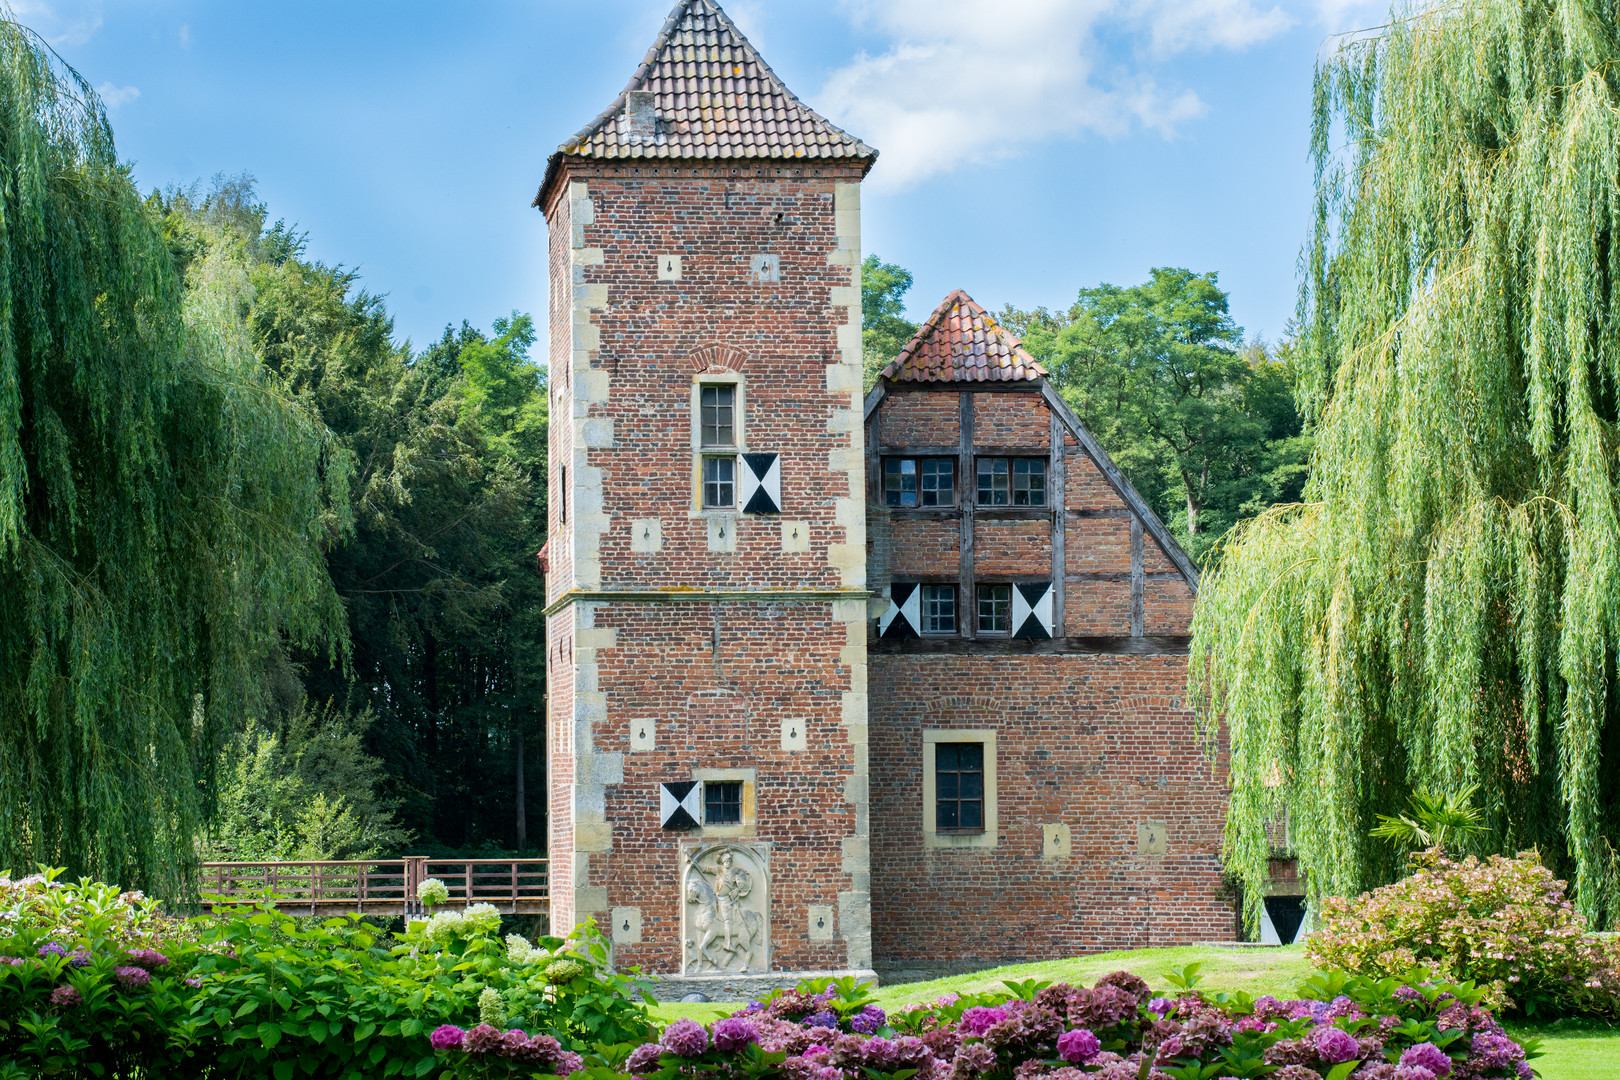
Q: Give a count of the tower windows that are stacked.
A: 2